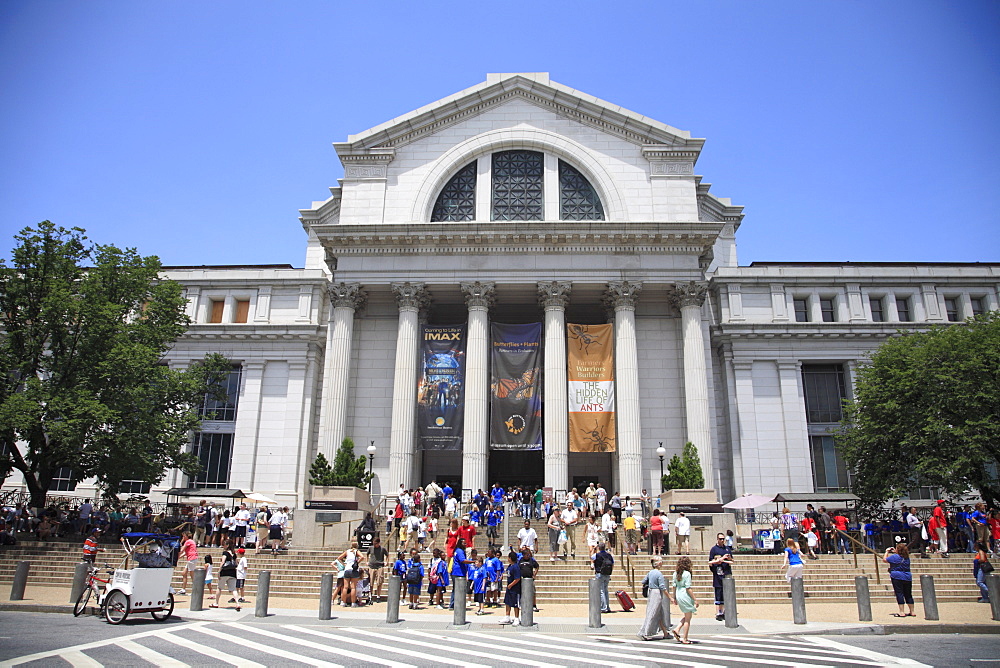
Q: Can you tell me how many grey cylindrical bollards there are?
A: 15